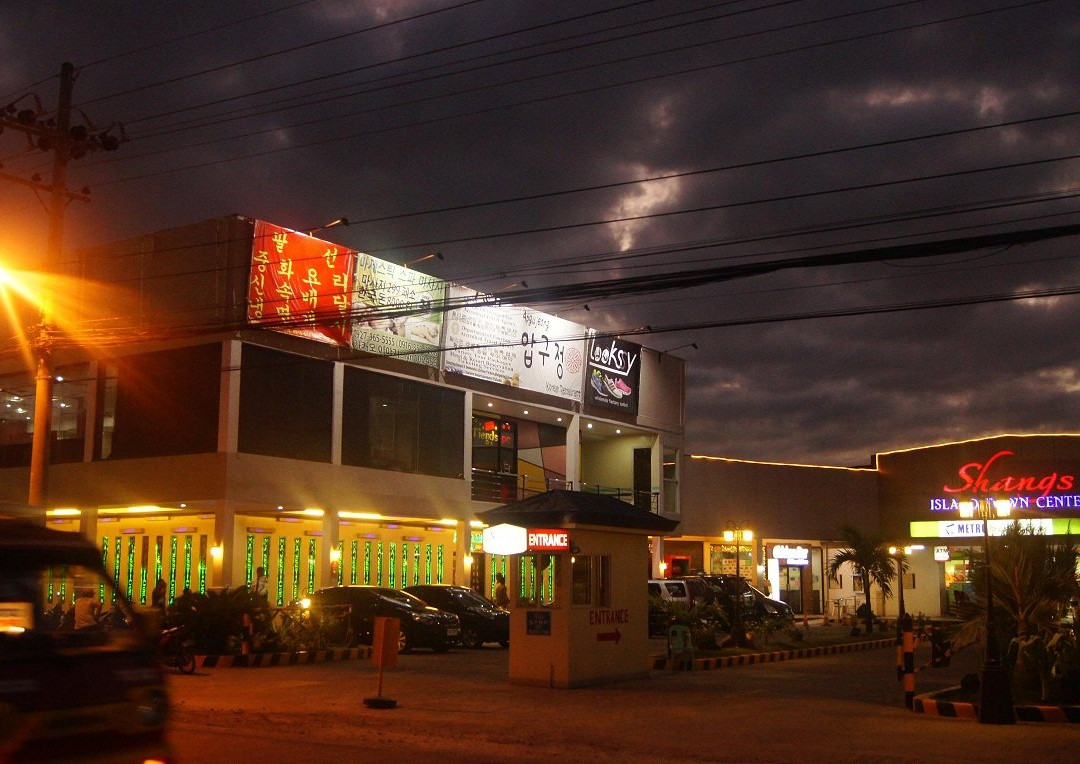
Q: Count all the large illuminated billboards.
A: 4